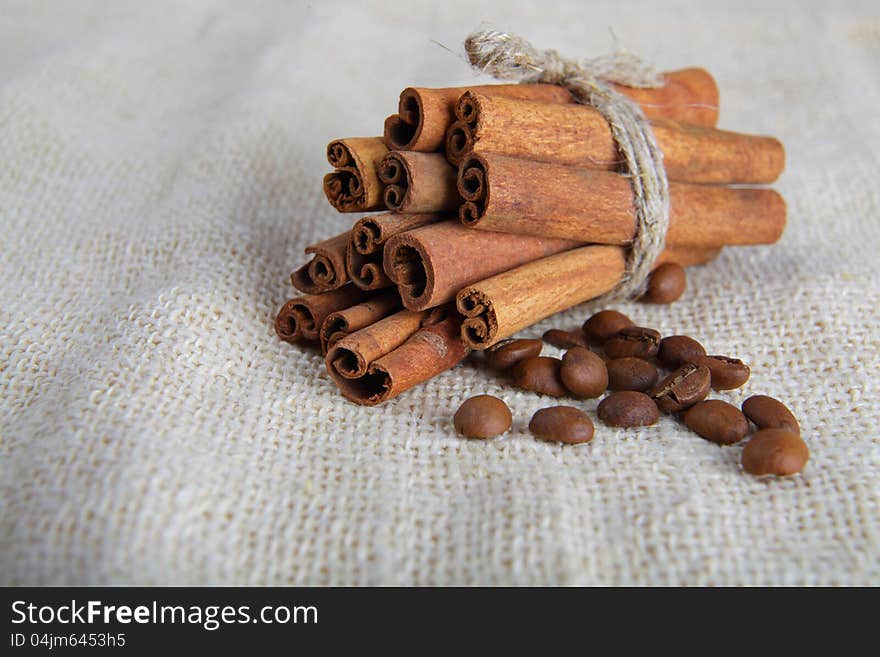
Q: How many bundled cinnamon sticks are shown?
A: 12